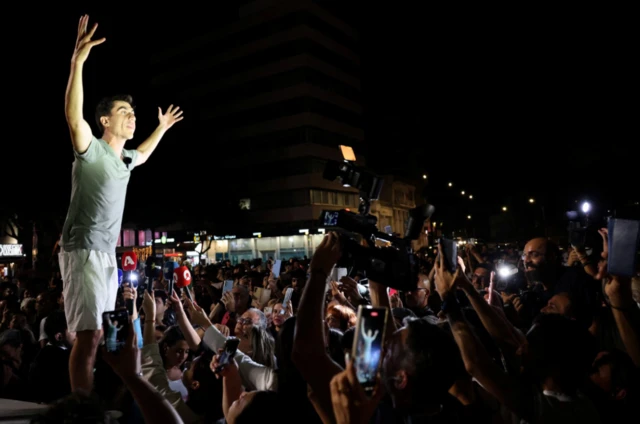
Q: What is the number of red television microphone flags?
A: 2